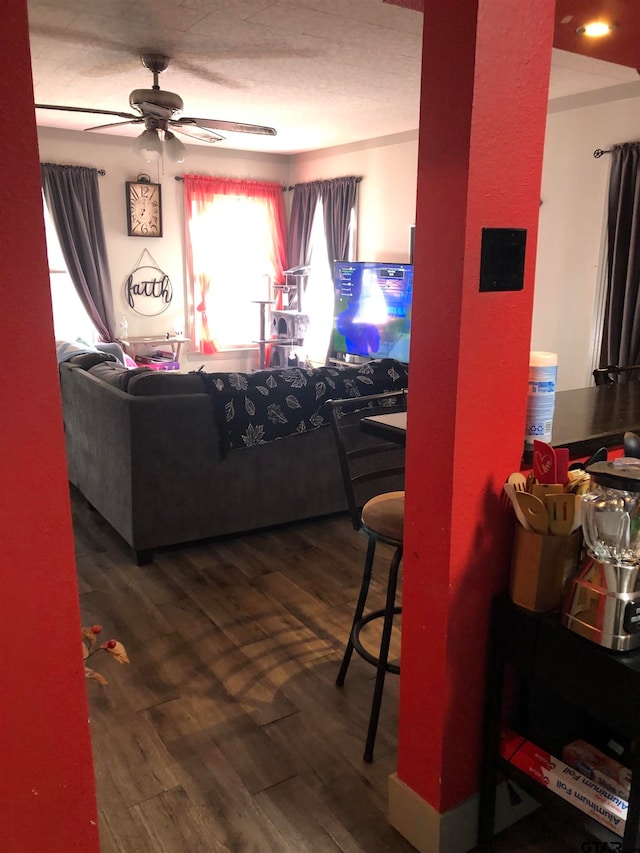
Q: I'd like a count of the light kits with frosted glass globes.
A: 1